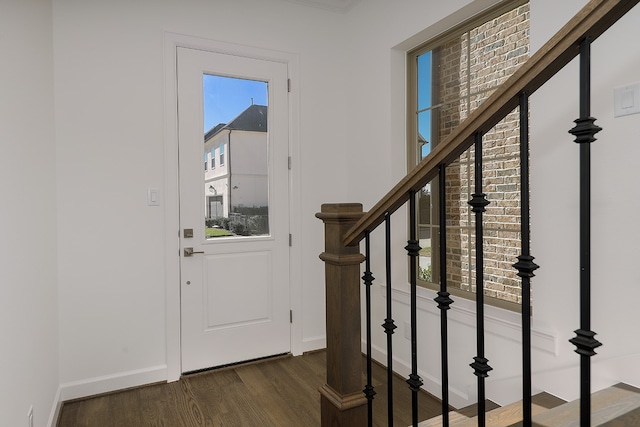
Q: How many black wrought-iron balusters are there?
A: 7